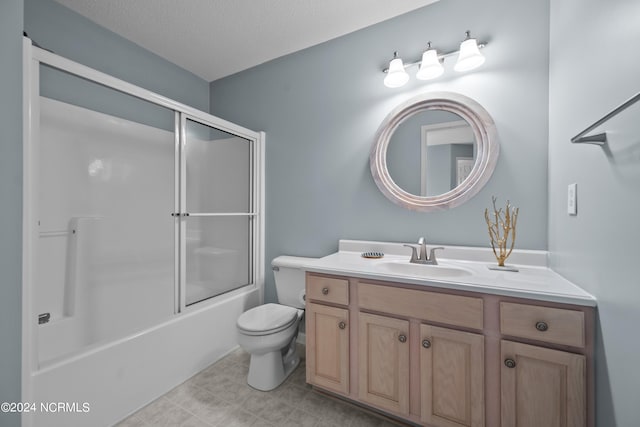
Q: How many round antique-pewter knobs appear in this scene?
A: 6